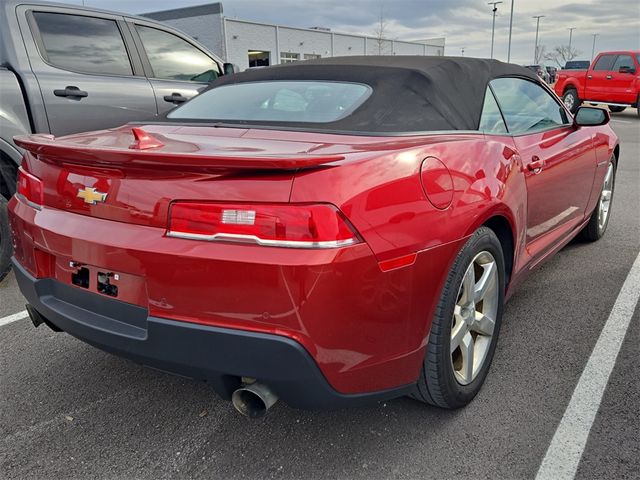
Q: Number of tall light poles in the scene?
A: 5